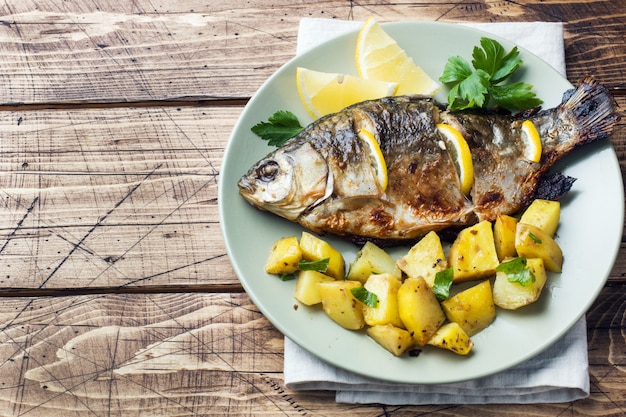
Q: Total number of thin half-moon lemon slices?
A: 3